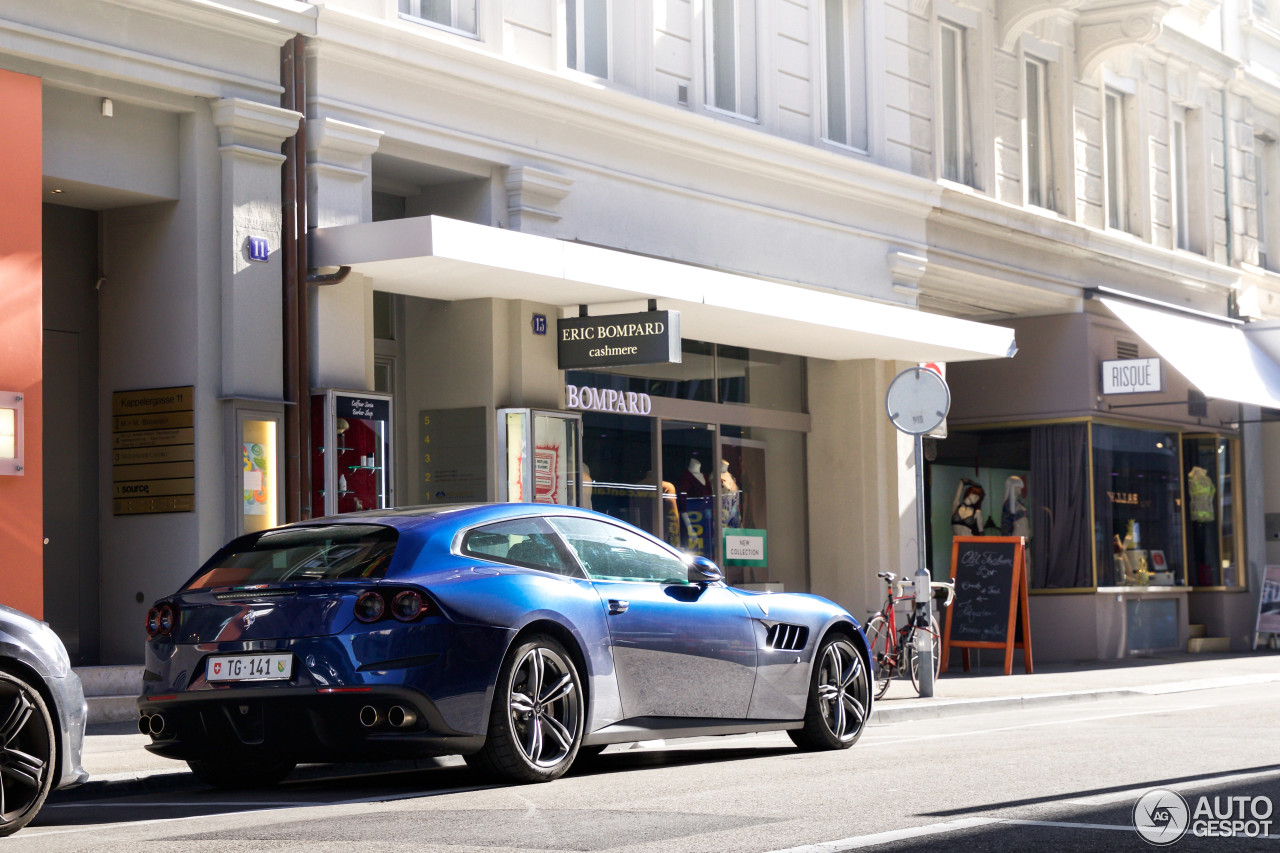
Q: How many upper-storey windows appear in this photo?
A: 9